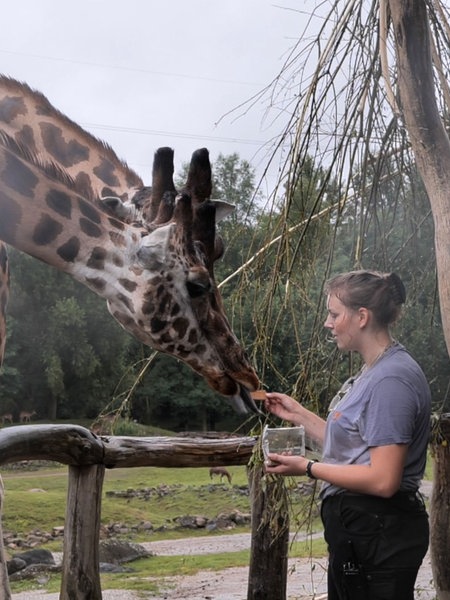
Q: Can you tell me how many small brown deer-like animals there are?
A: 3